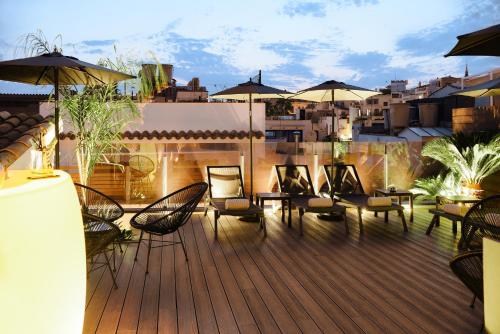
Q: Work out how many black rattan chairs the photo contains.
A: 5